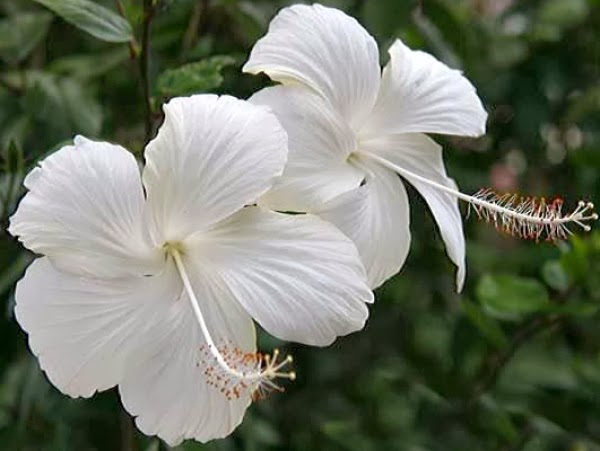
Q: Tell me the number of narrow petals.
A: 0